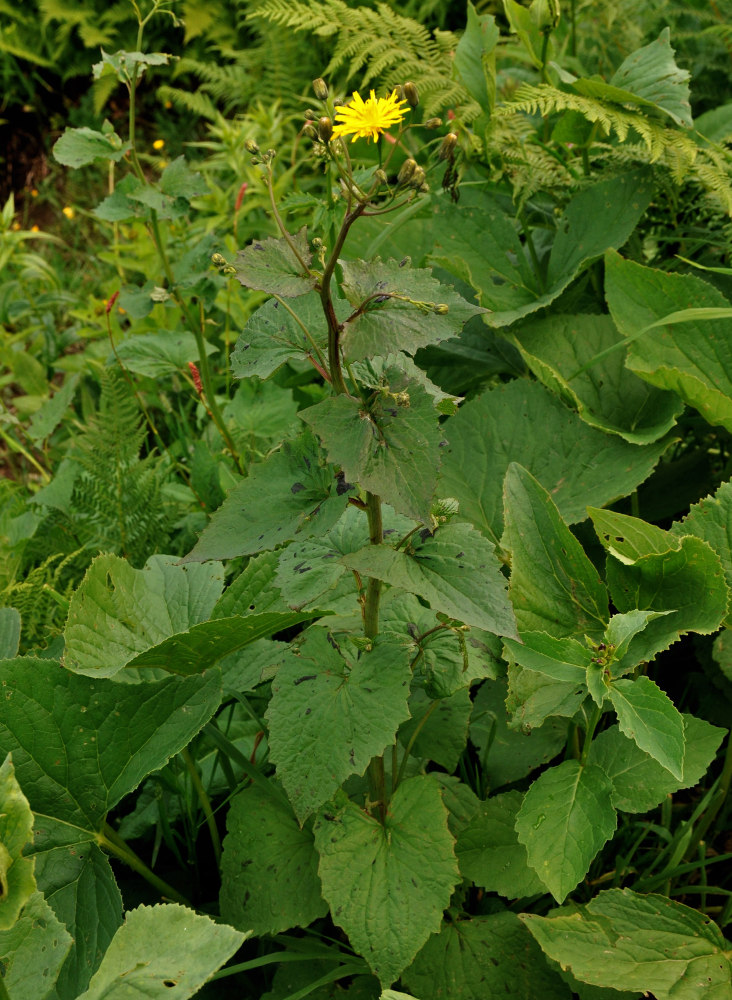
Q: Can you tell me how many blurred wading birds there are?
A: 0